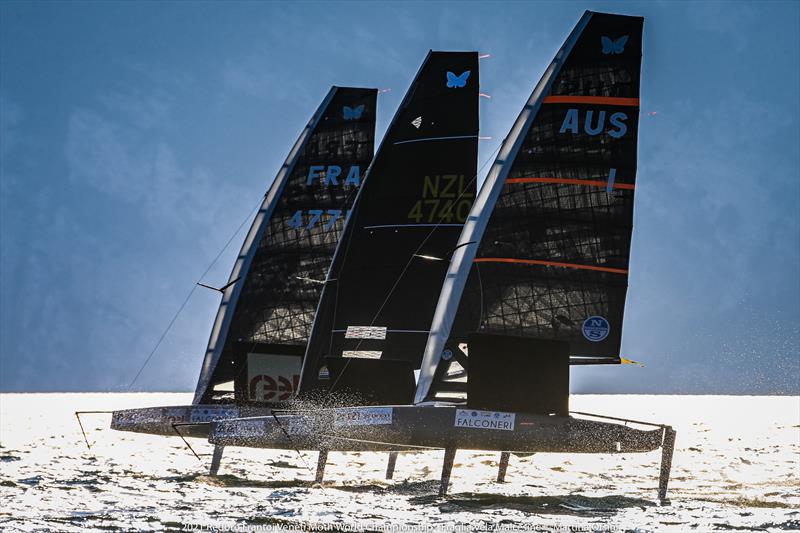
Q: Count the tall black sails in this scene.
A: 3